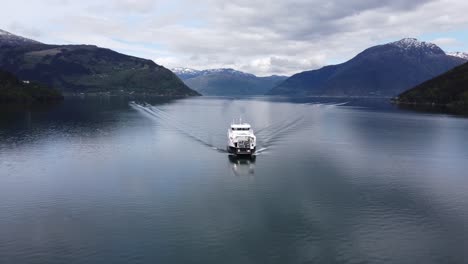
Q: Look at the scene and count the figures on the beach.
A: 0